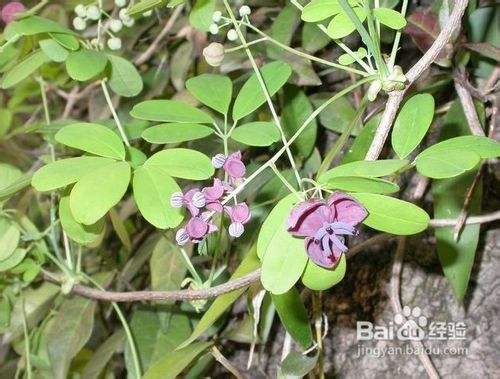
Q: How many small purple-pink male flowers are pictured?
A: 5